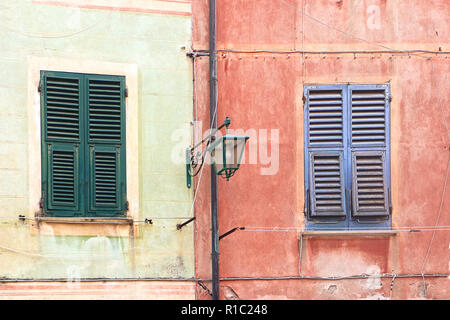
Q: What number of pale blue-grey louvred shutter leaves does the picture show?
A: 2